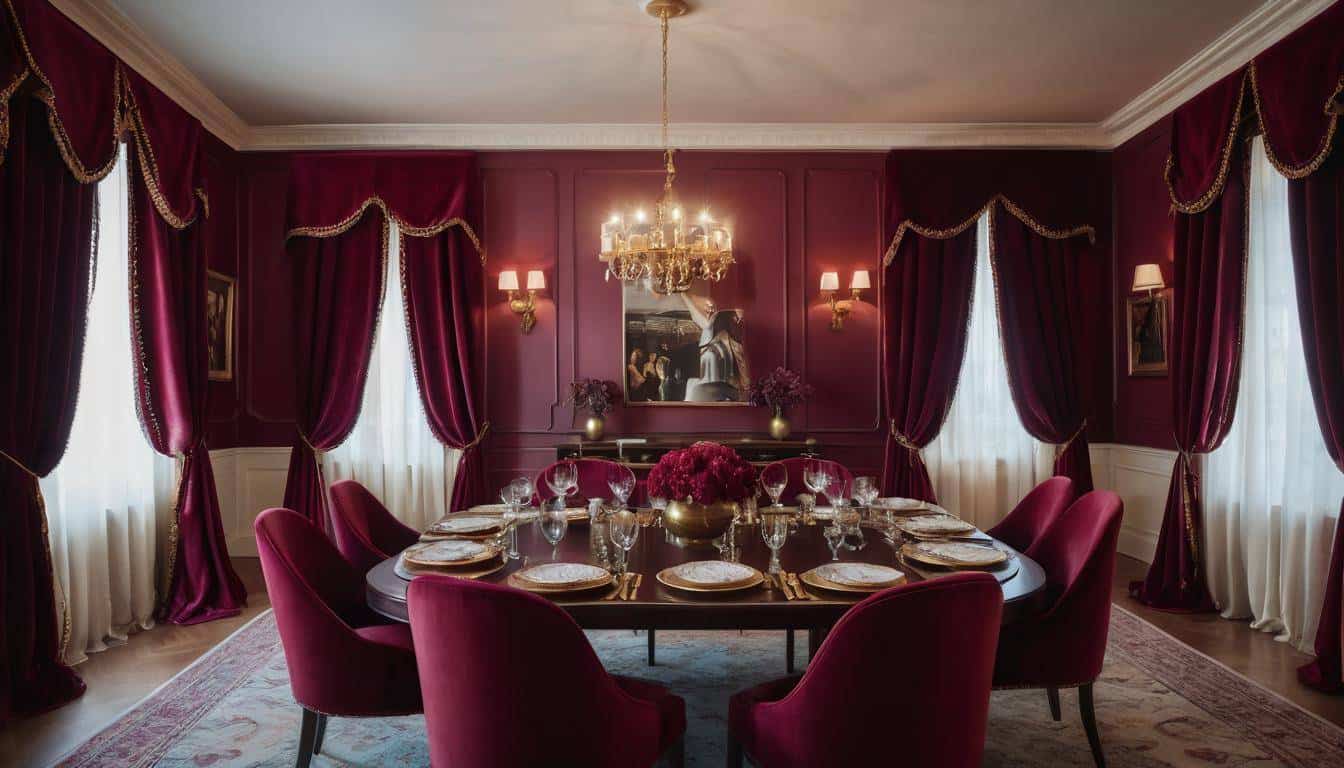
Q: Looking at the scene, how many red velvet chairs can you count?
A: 8